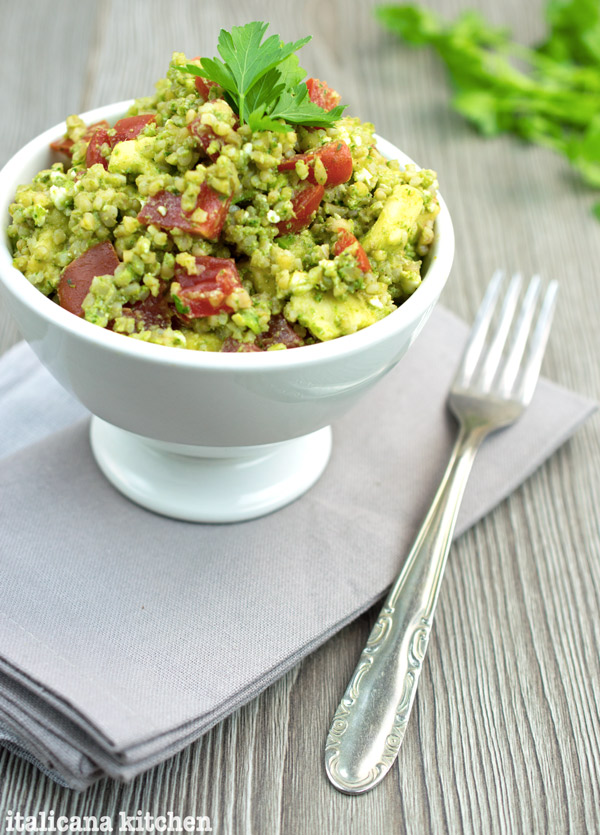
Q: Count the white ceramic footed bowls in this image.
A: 1